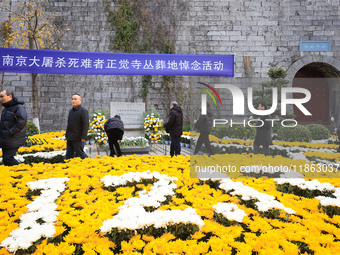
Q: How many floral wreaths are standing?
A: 2